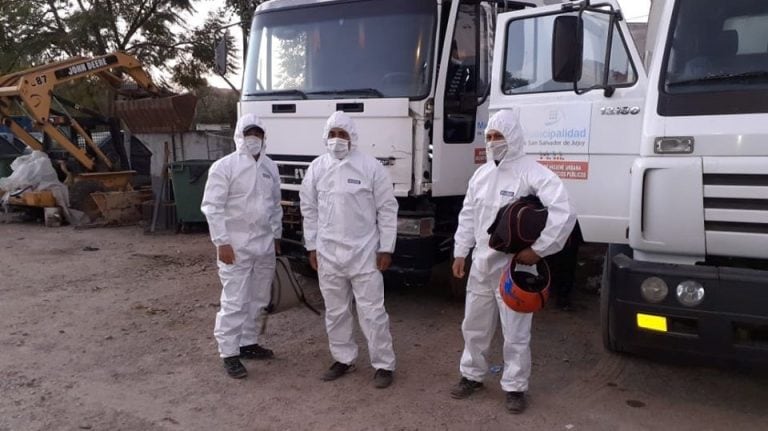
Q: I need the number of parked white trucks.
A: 2